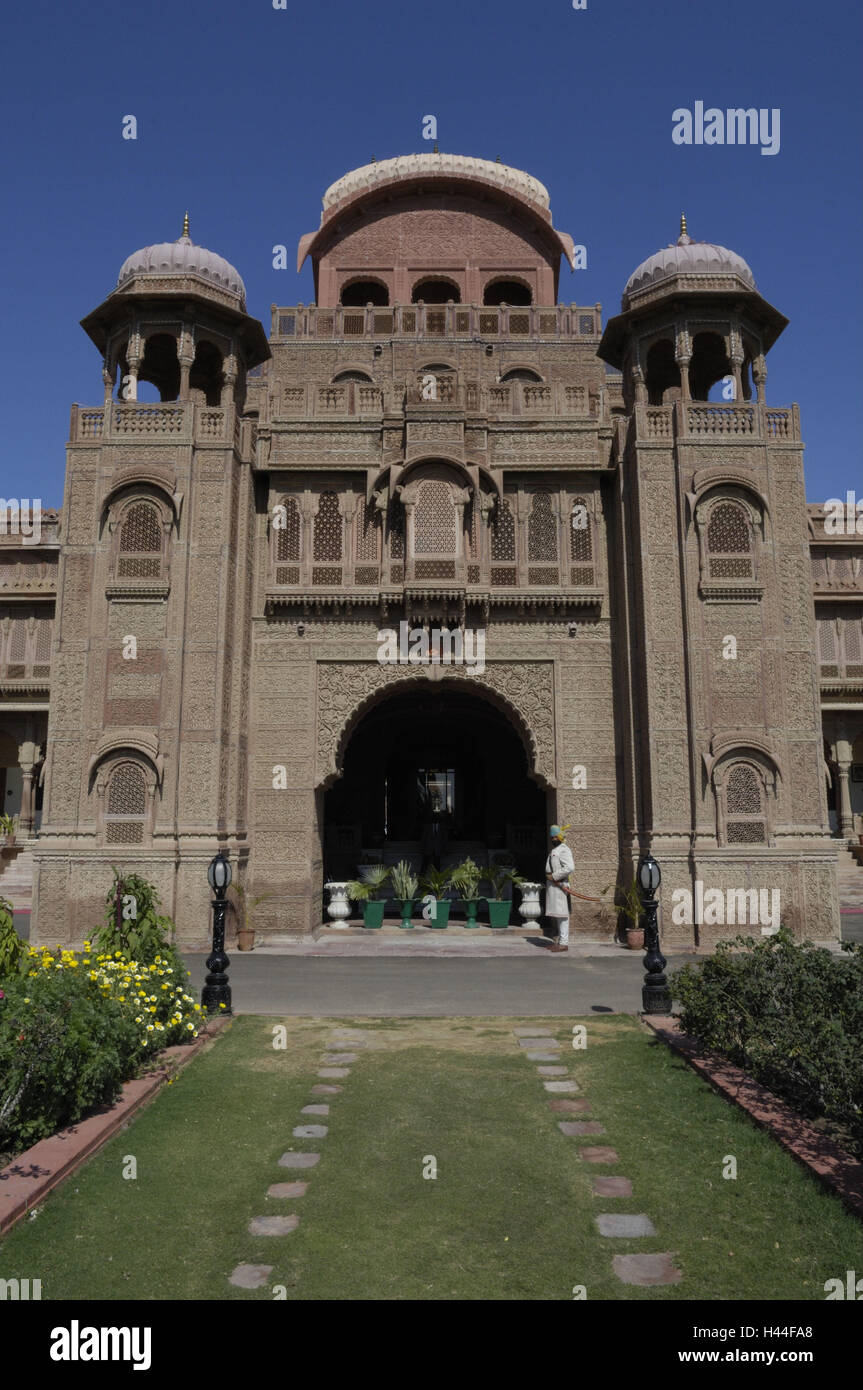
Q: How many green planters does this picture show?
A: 5